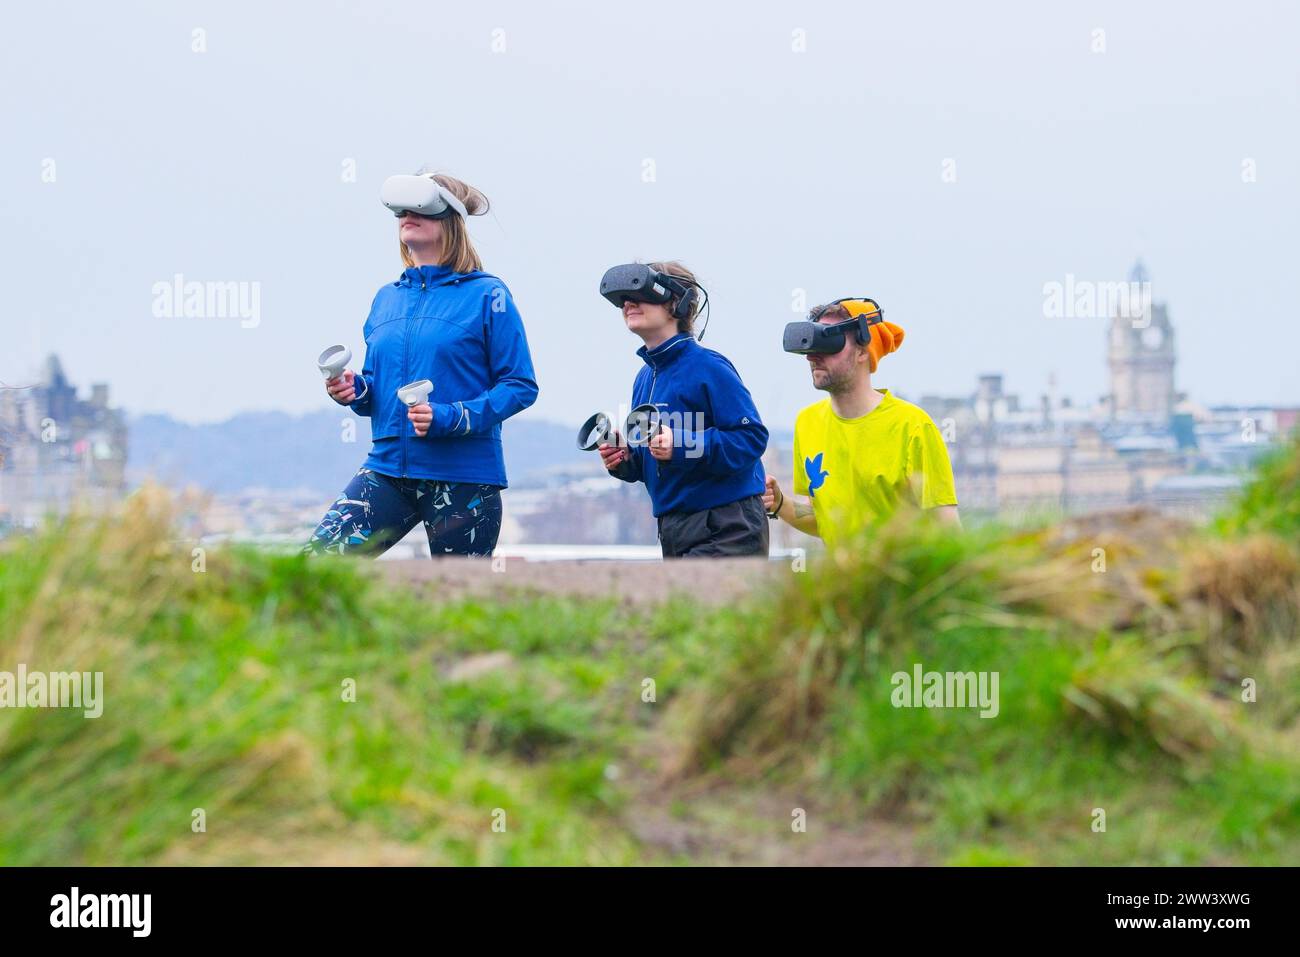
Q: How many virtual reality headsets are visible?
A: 3